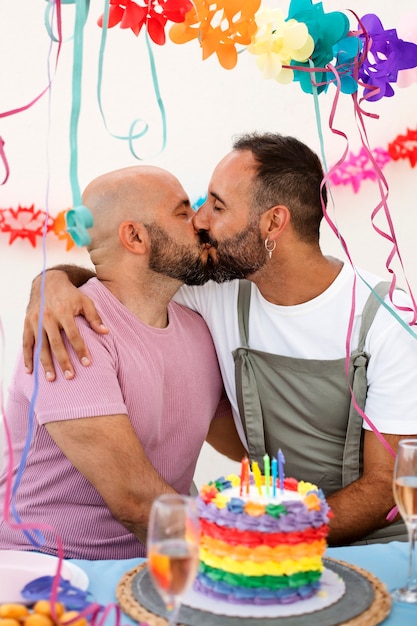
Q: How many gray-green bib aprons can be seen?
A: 1